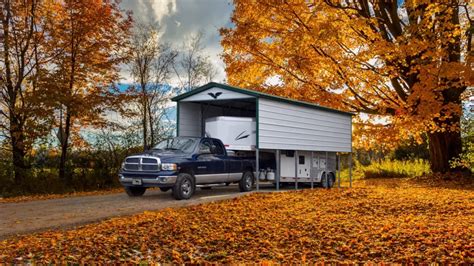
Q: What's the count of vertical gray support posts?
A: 7